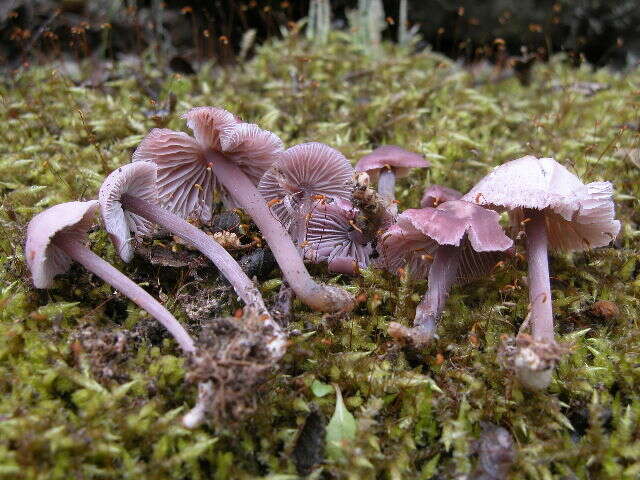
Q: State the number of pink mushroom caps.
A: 9